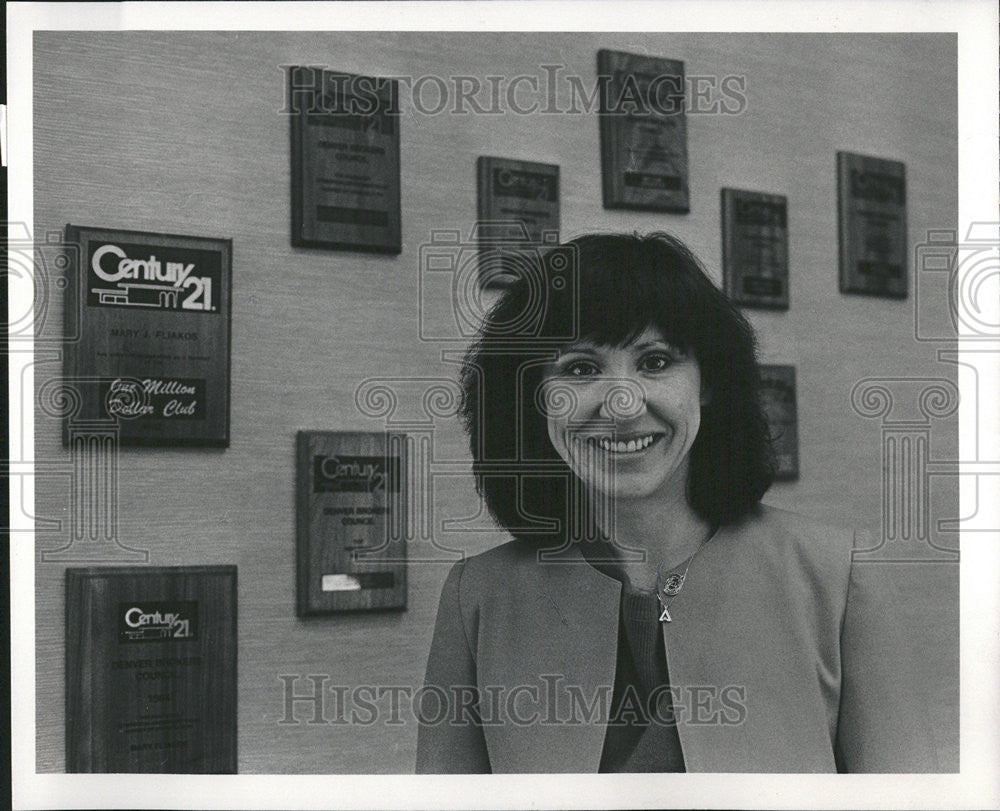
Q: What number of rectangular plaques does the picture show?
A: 9